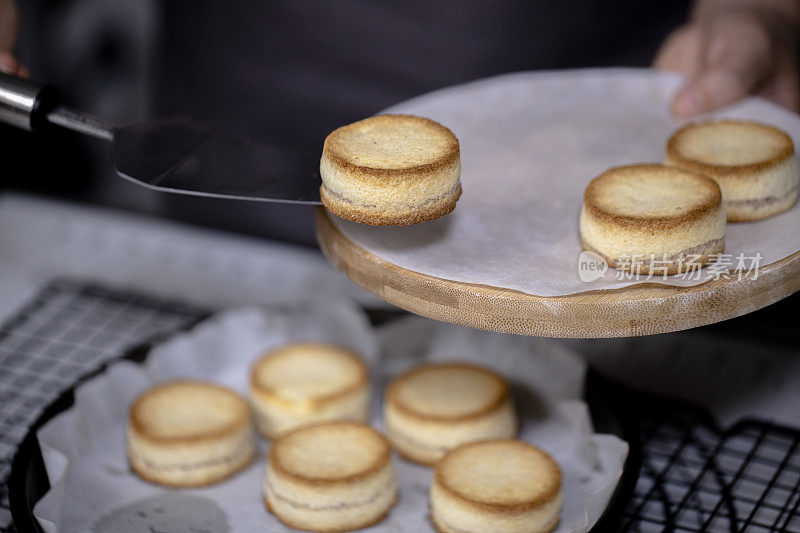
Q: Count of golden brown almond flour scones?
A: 8